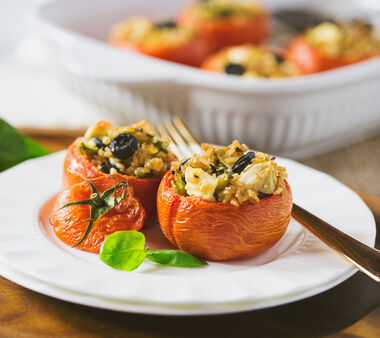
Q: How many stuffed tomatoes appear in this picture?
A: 6